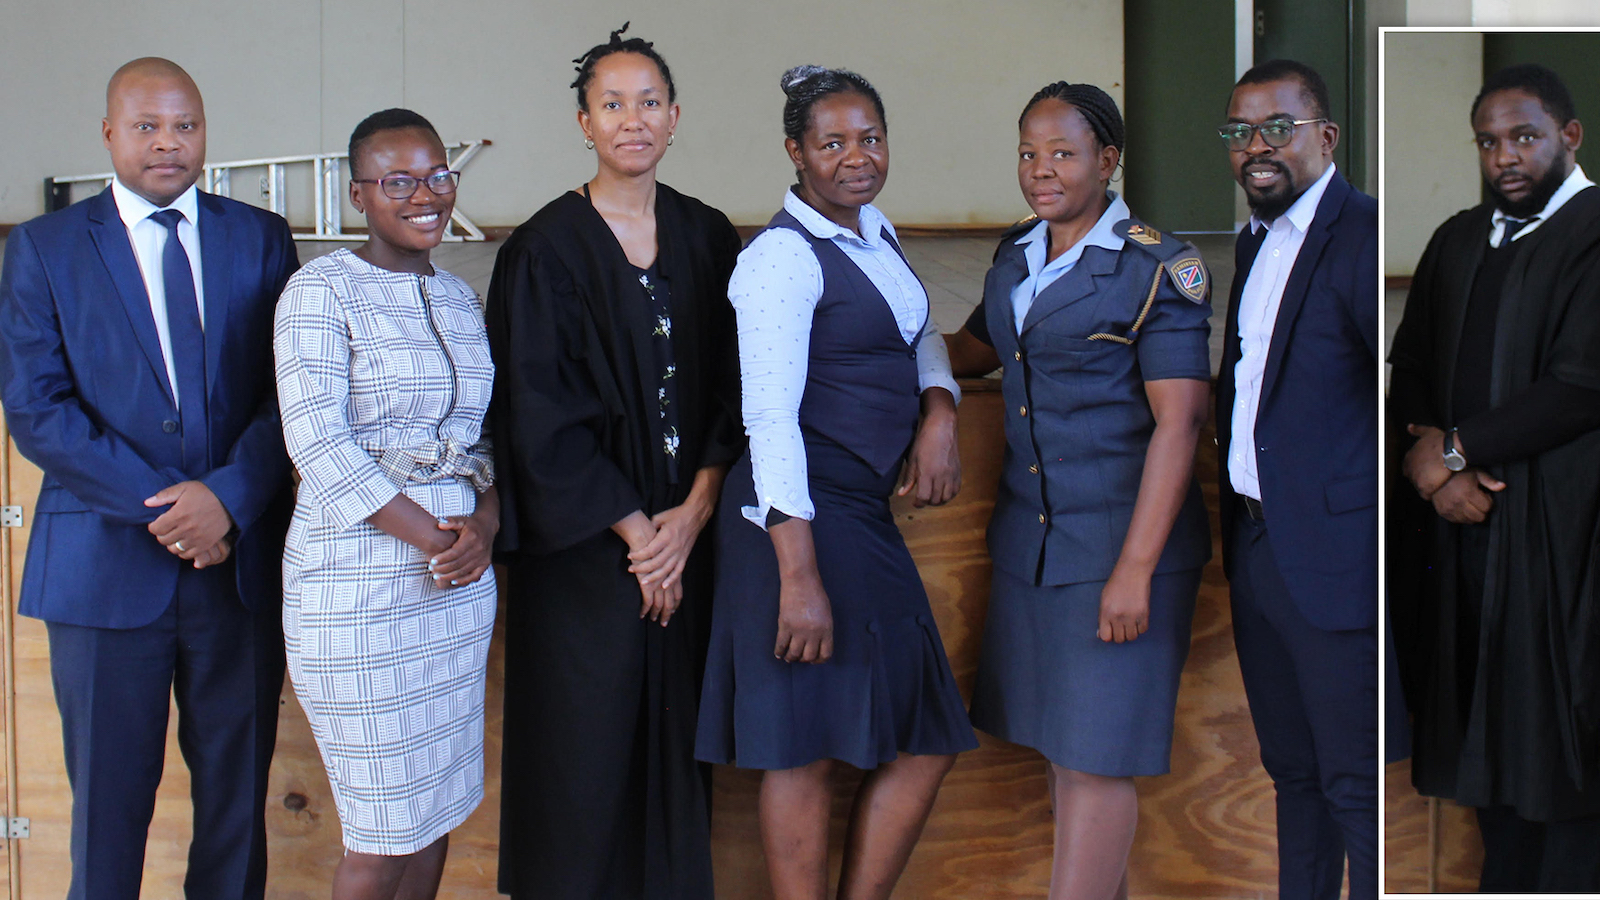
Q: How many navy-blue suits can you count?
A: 2